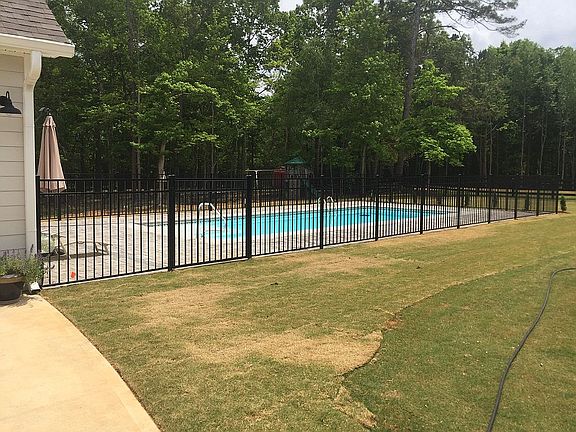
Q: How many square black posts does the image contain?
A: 11